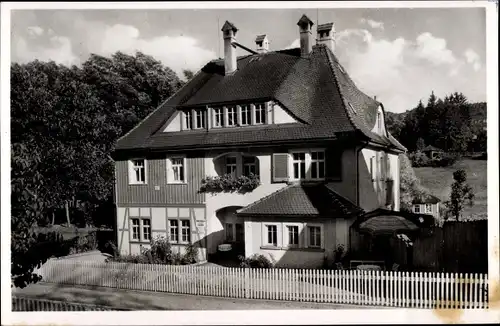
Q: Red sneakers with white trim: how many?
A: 0